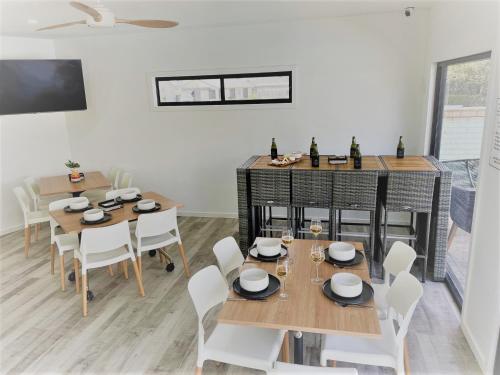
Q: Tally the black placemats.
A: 8